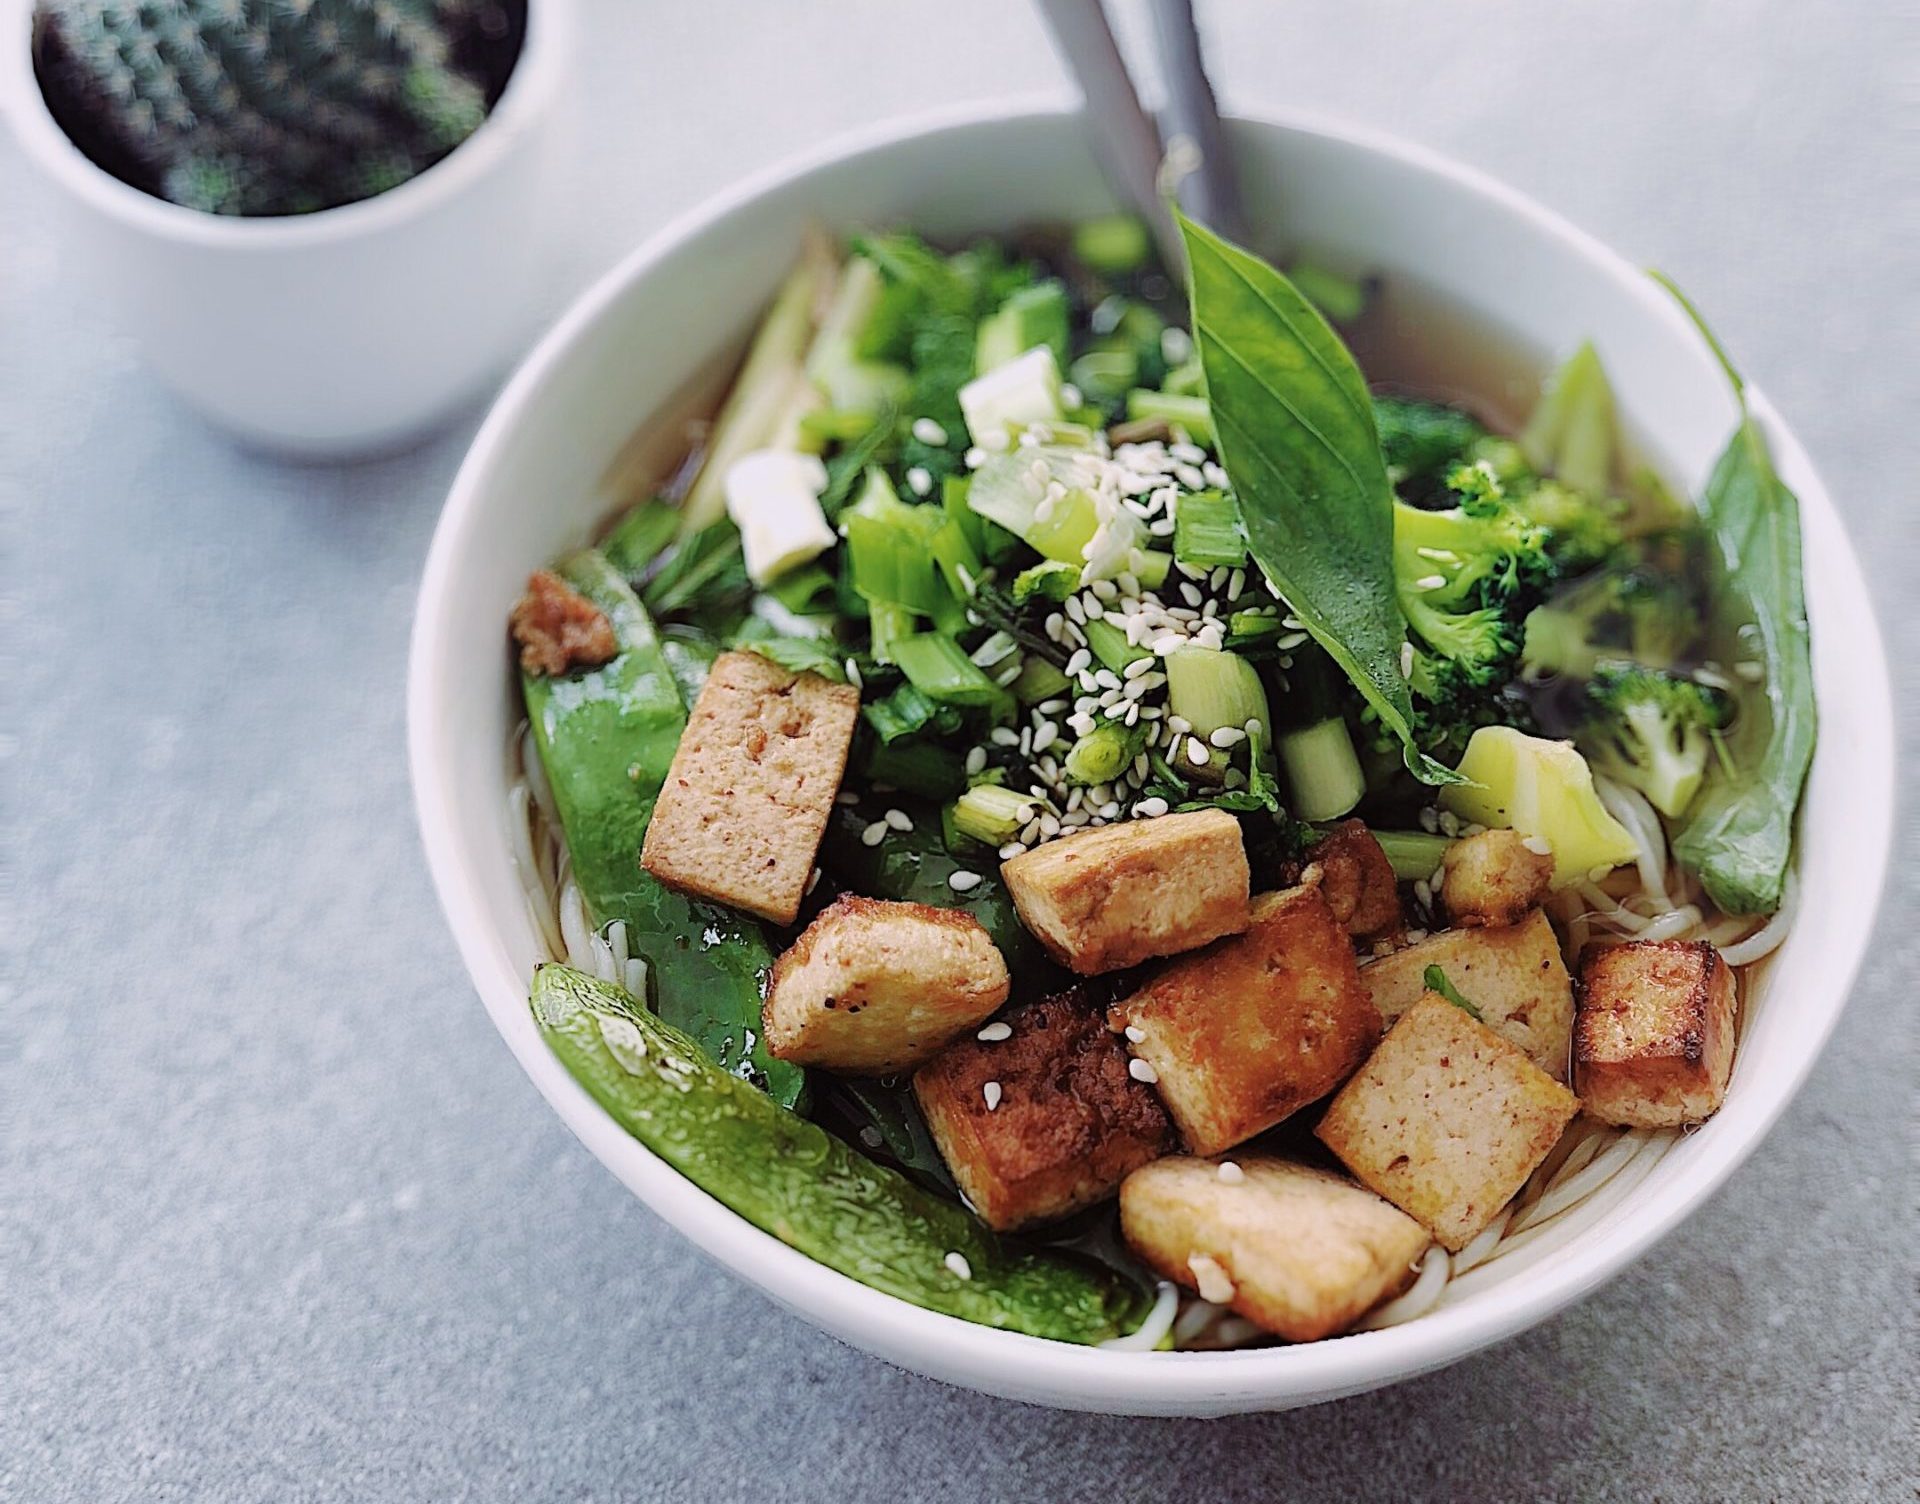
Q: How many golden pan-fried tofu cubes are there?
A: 11